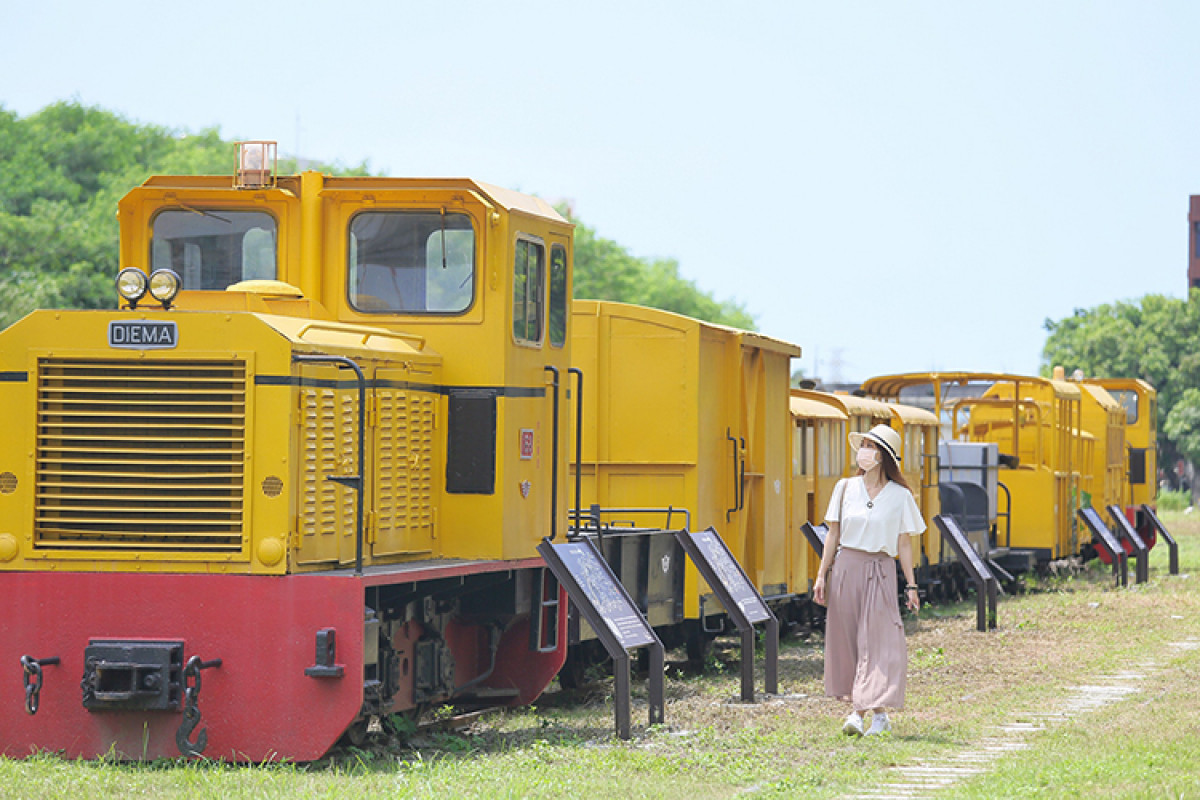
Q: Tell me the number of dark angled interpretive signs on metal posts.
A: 7